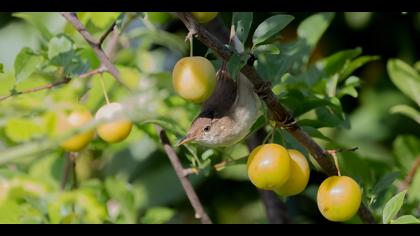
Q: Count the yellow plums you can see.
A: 7